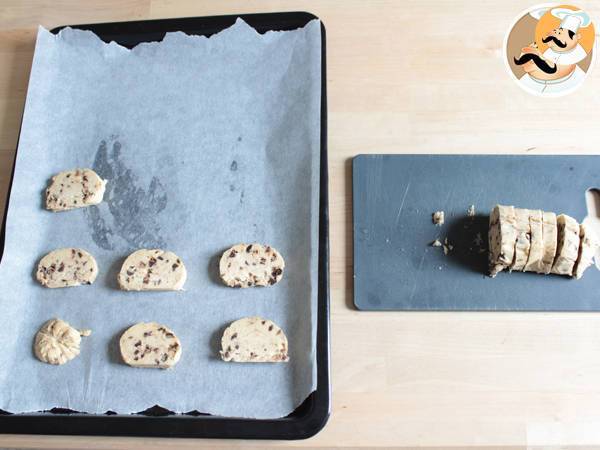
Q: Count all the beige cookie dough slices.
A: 13